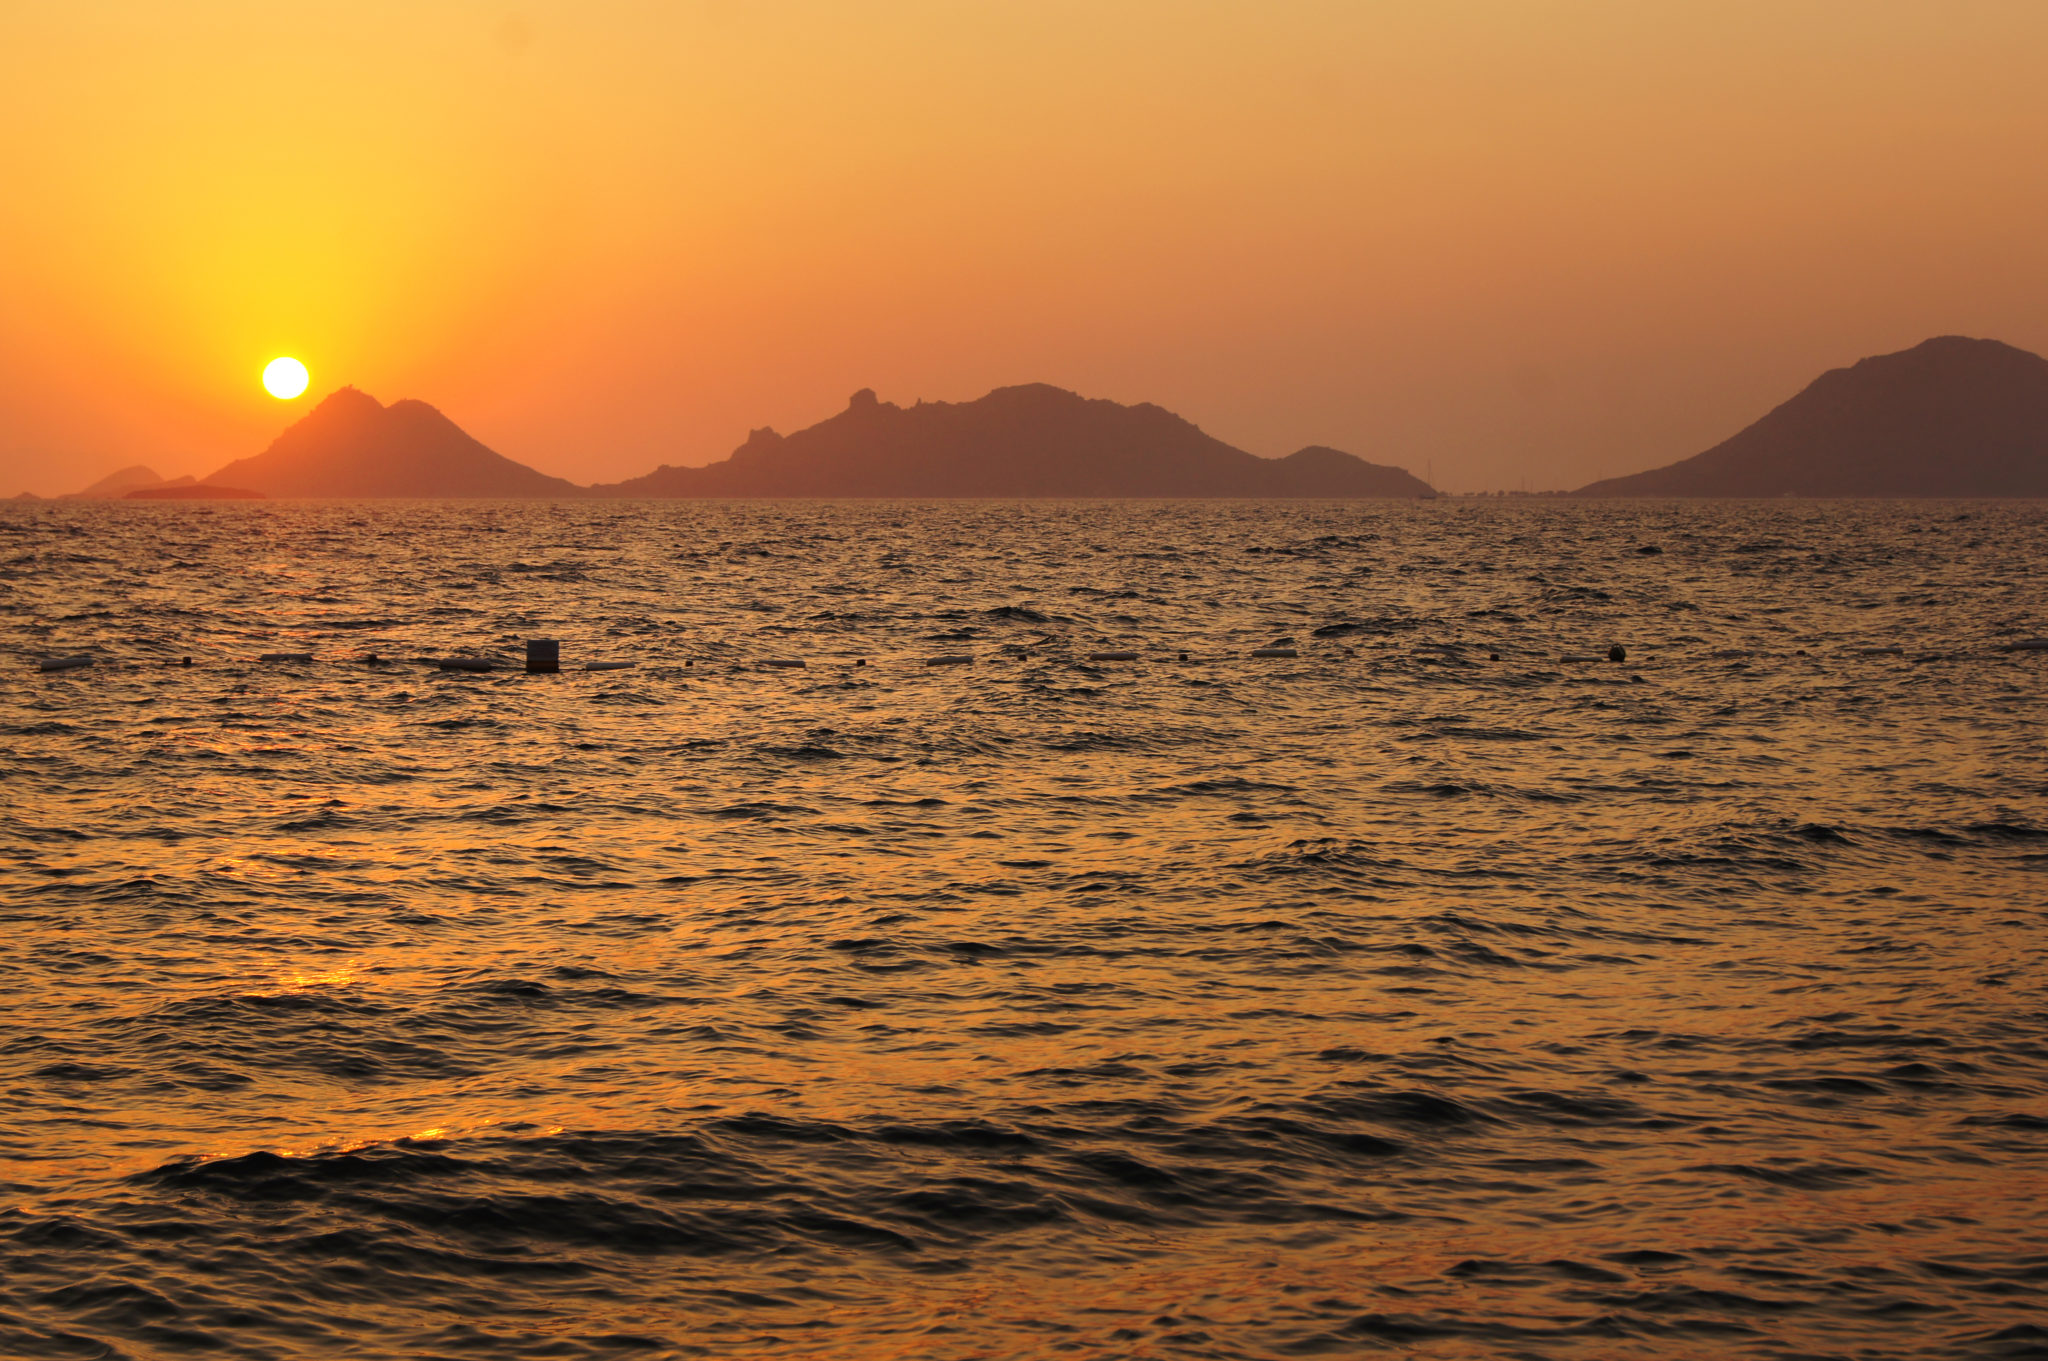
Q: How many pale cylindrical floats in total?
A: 13